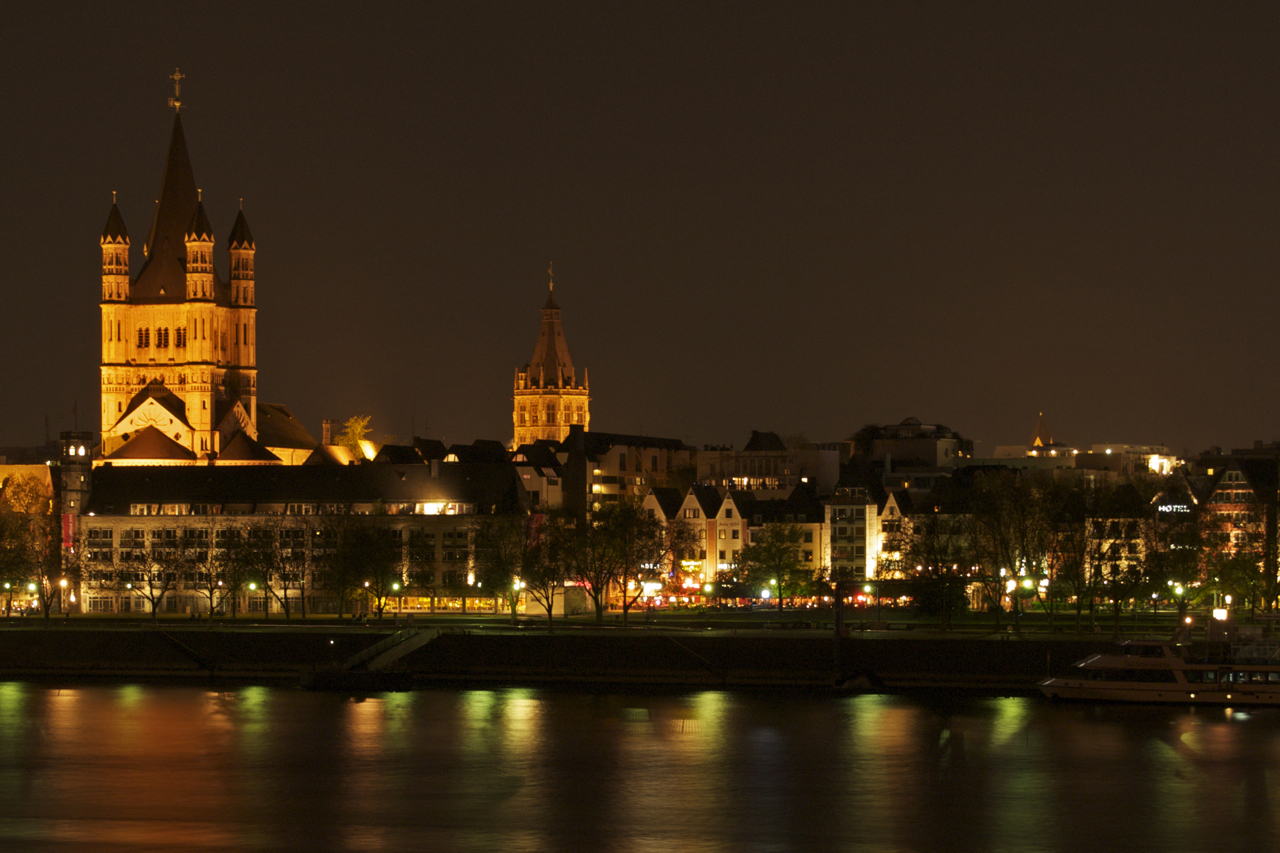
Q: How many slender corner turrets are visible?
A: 3